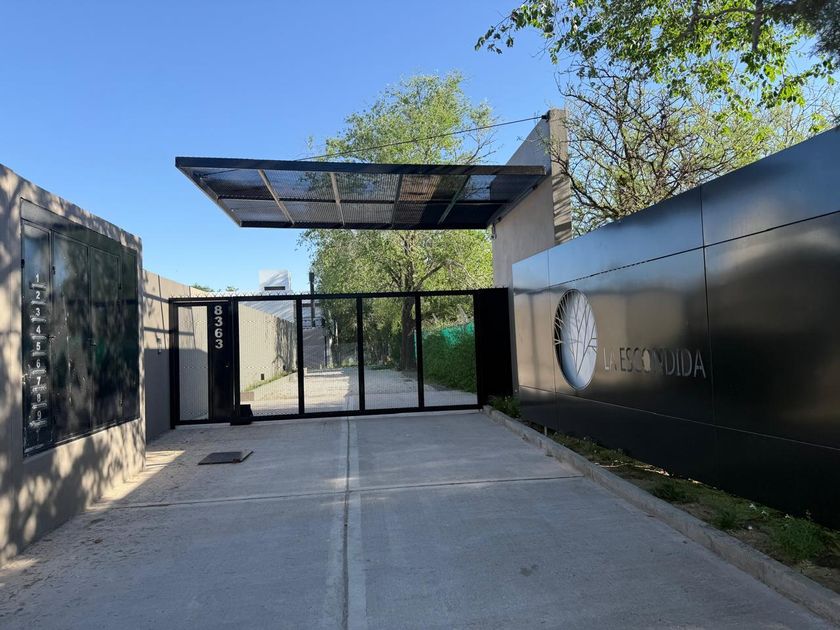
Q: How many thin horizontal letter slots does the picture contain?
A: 9